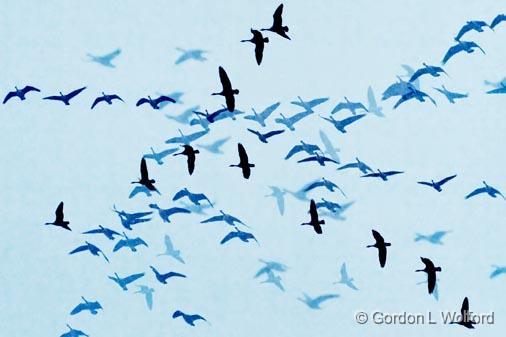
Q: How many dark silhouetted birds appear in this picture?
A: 11